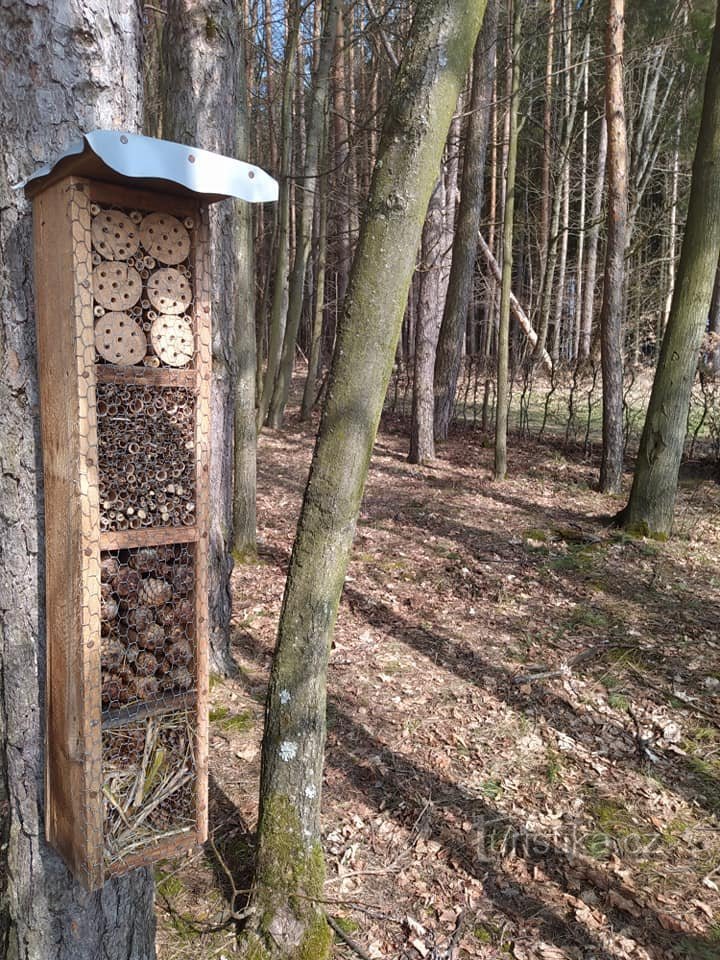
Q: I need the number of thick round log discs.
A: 6